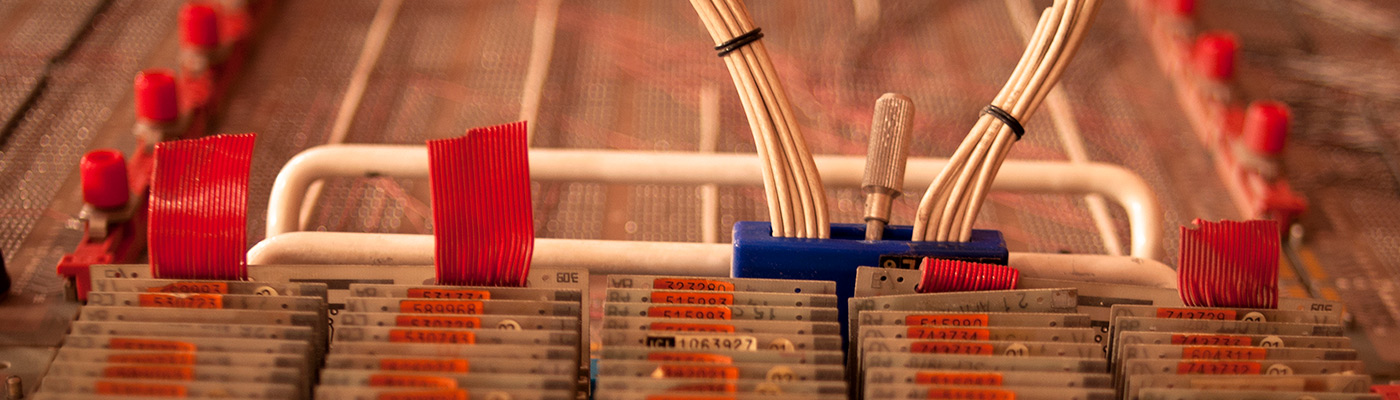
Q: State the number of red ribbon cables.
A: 4